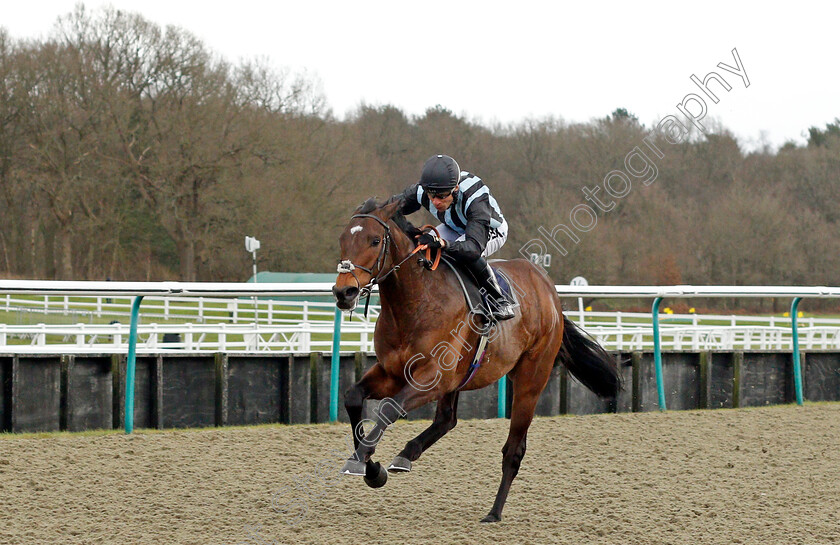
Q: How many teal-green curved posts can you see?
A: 5